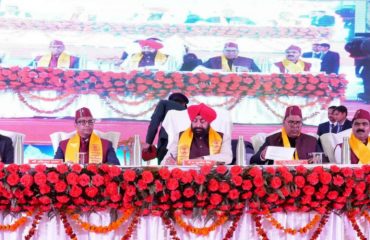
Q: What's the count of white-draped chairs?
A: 5